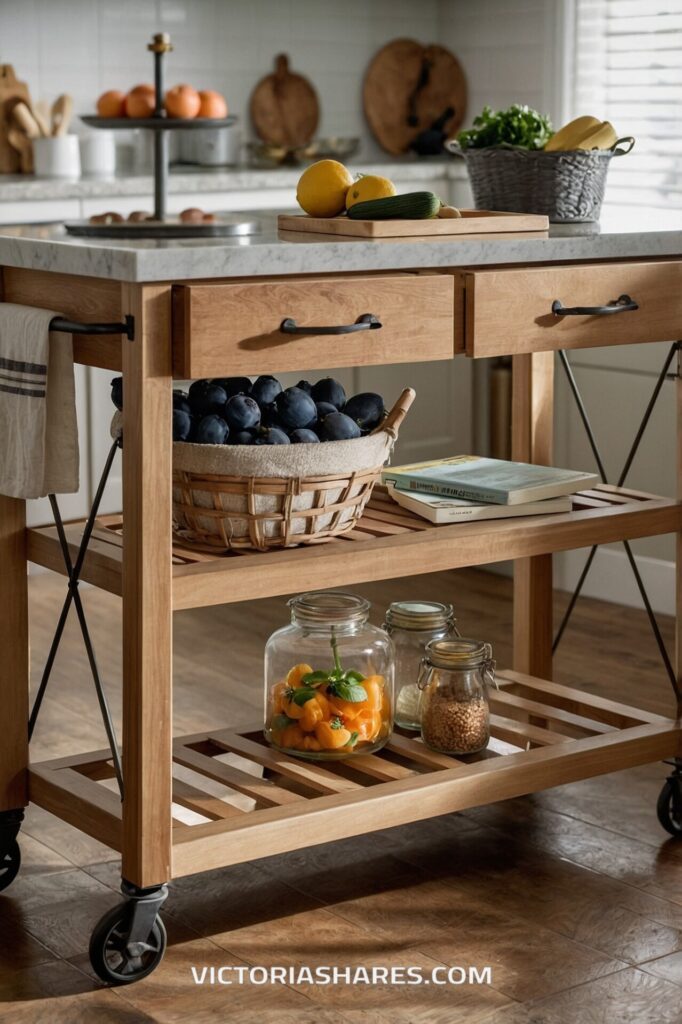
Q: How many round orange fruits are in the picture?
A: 4